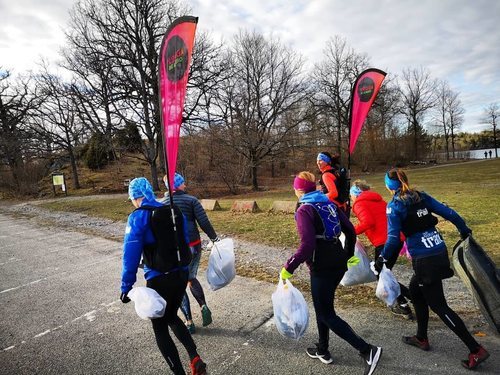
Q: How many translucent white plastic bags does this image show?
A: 5